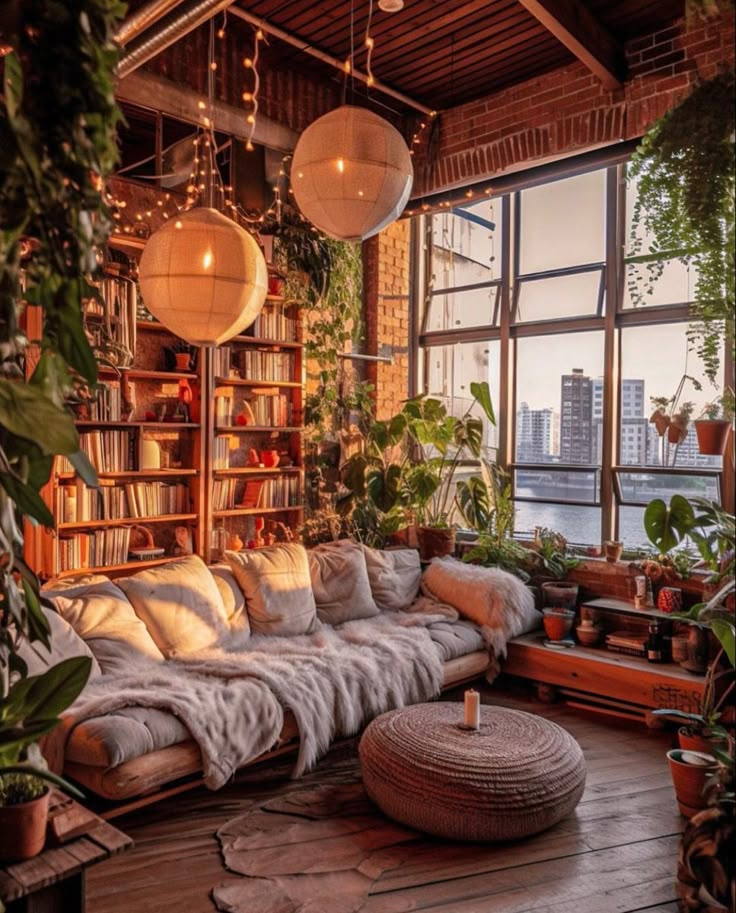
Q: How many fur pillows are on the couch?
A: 1